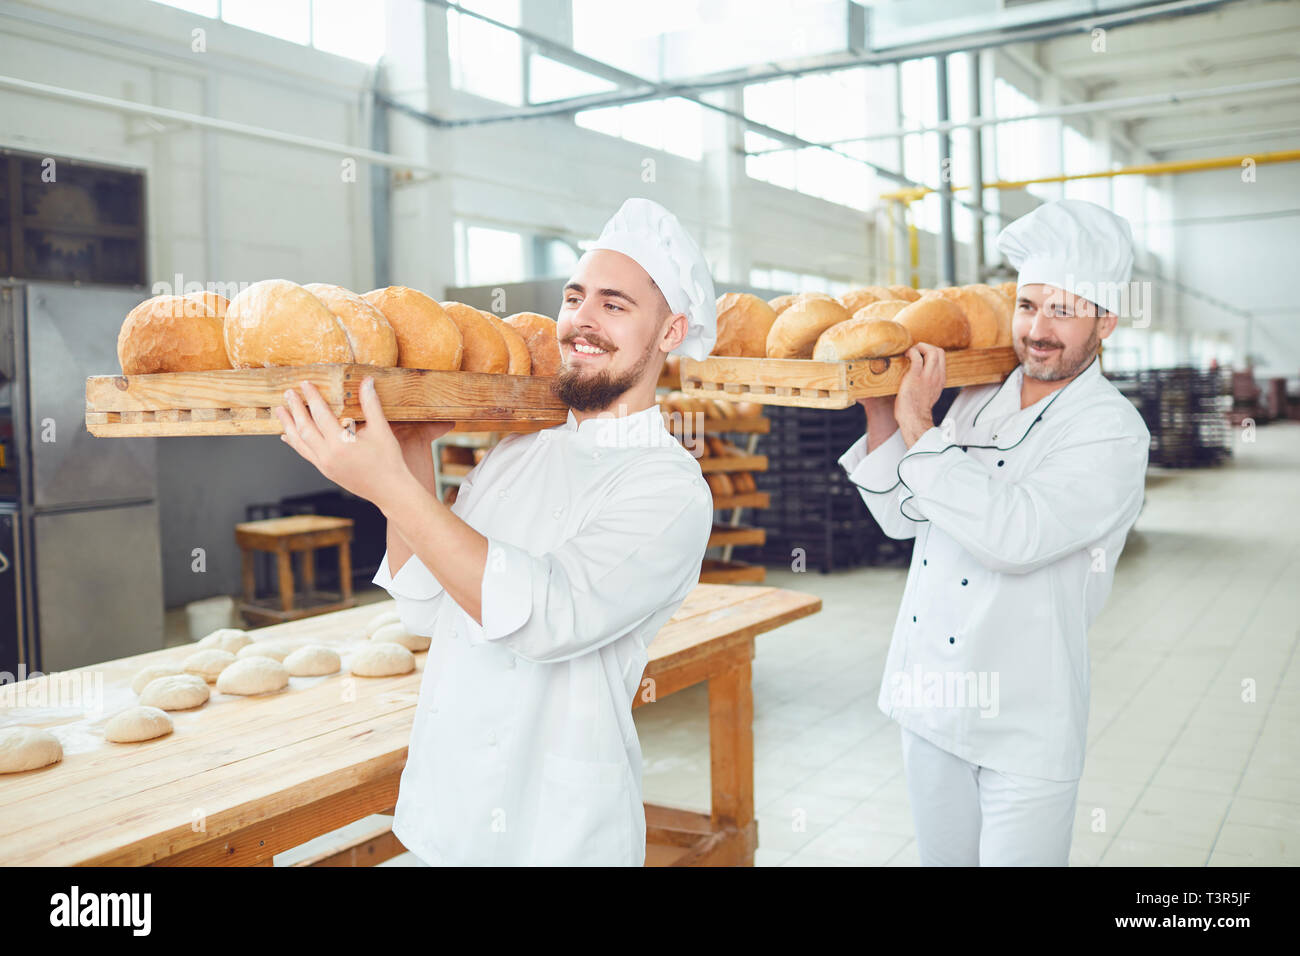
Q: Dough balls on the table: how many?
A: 12